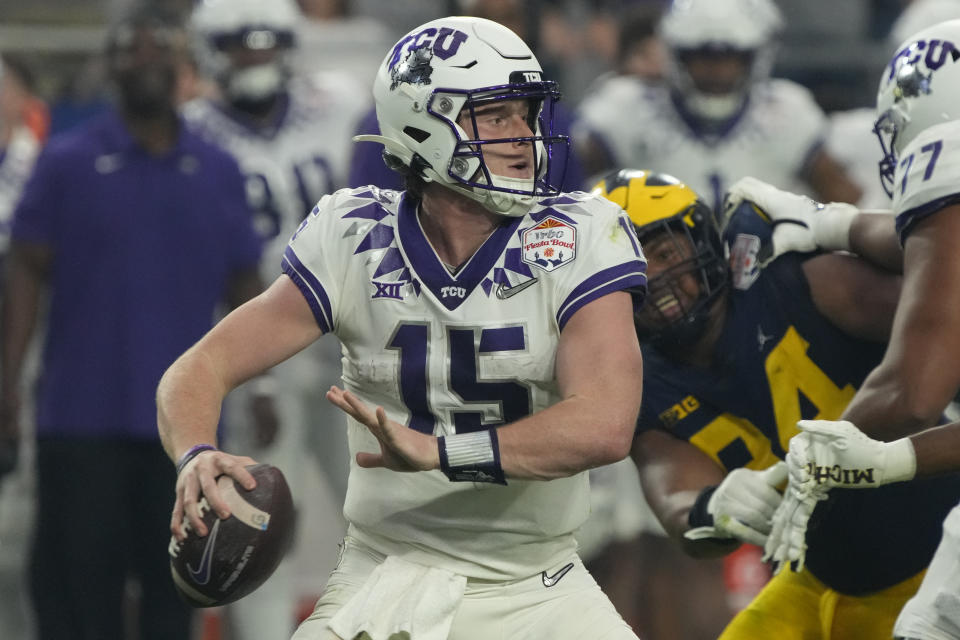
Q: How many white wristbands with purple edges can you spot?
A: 1